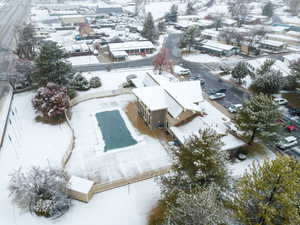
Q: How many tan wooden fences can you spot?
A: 1